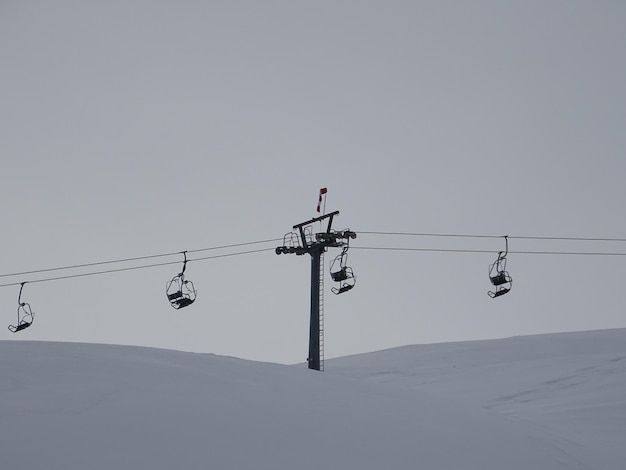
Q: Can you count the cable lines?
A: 2